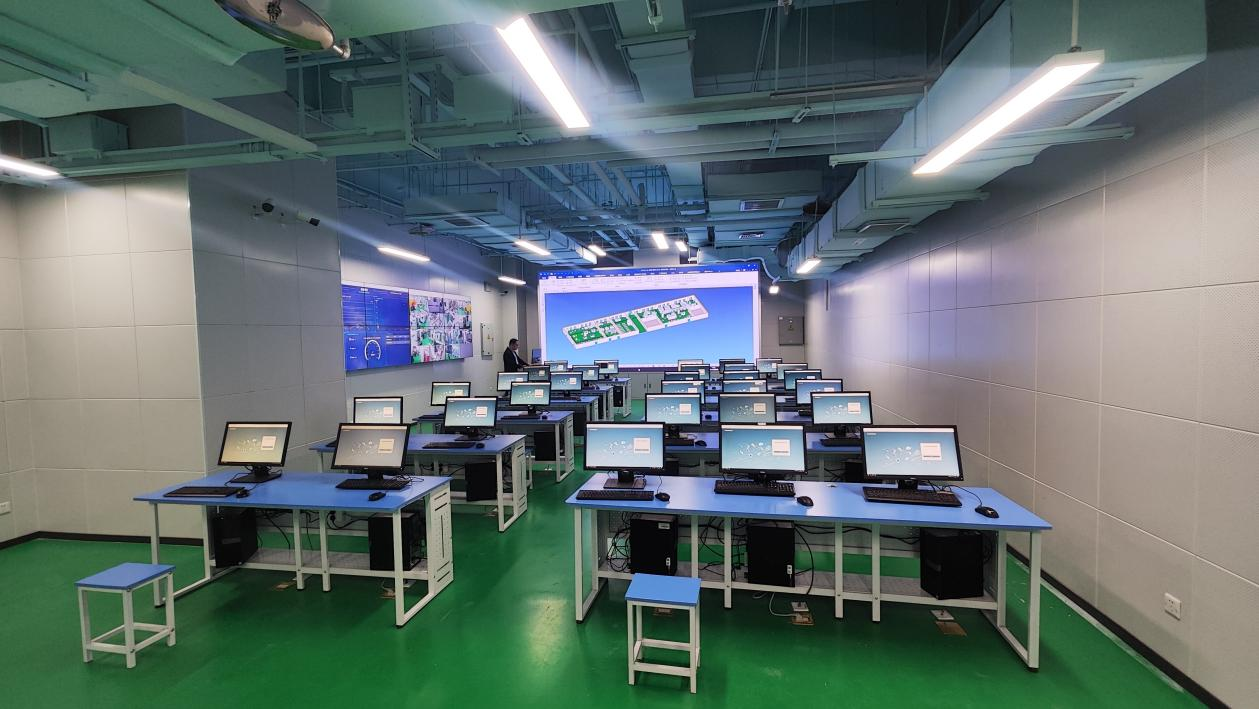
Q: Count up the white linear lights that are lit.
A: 11